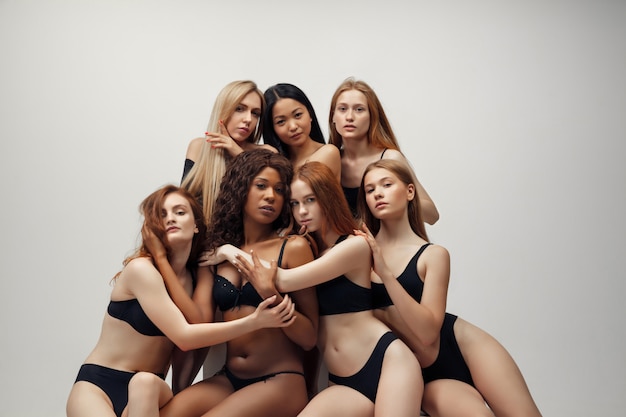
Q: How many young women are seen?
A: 7